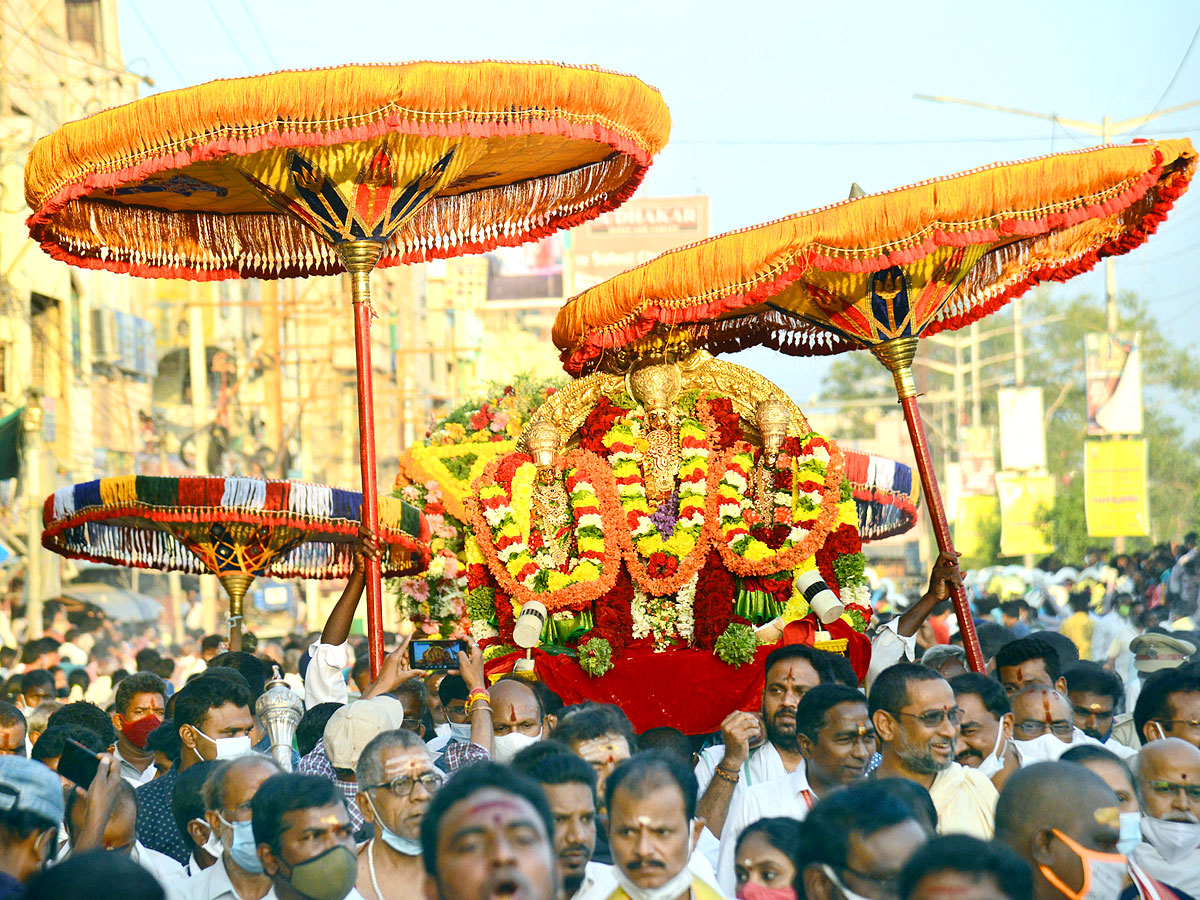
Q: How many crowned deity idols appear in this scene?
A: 3